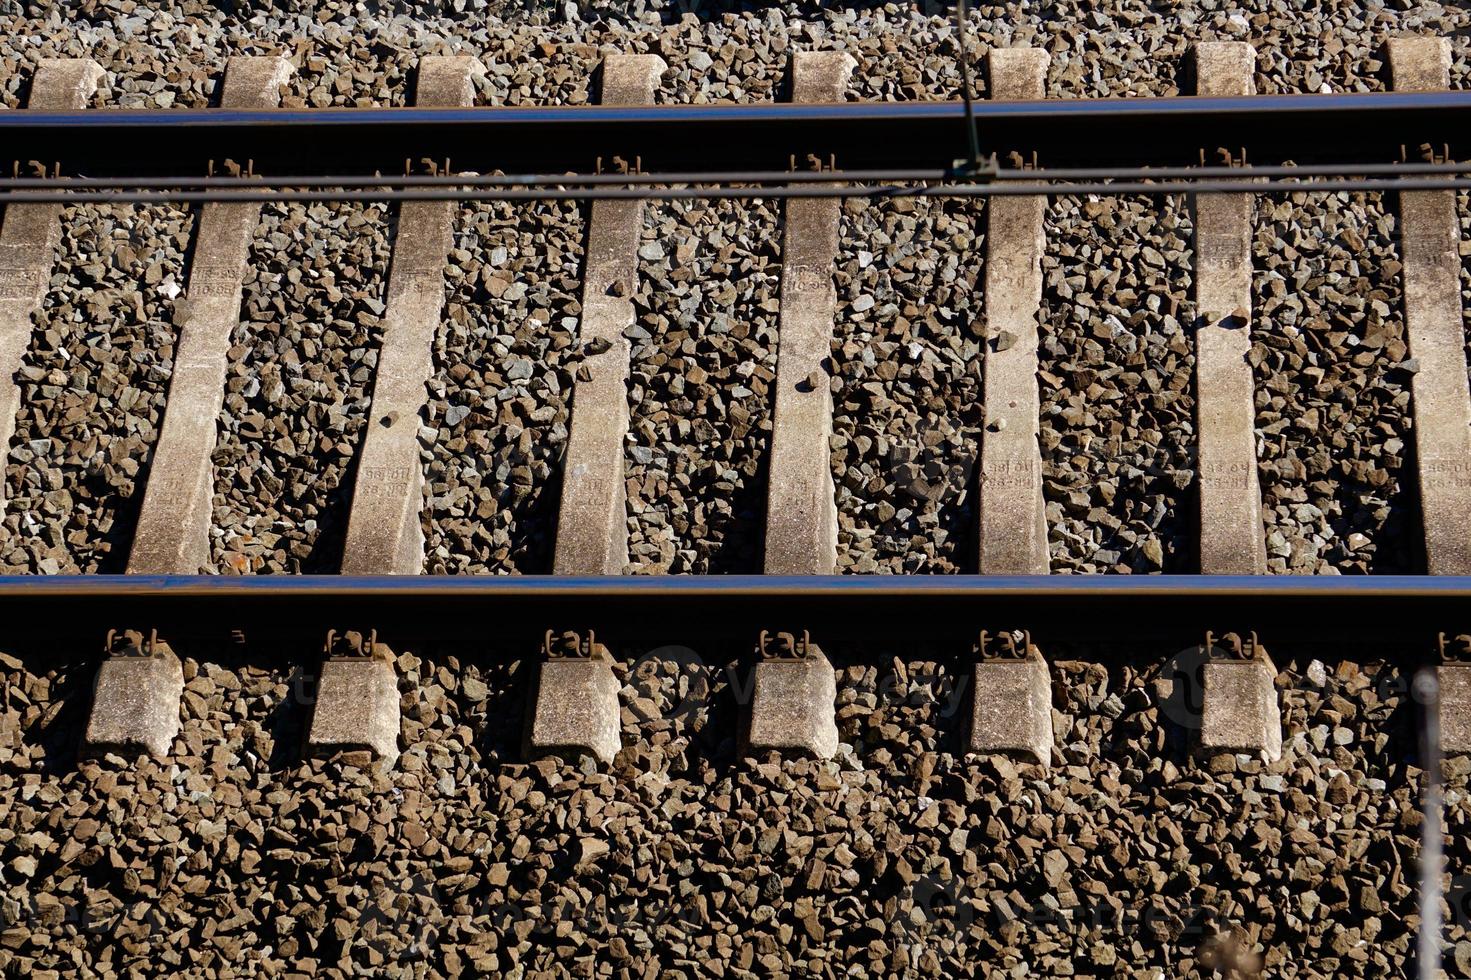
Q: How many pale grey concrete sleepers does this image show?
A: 8